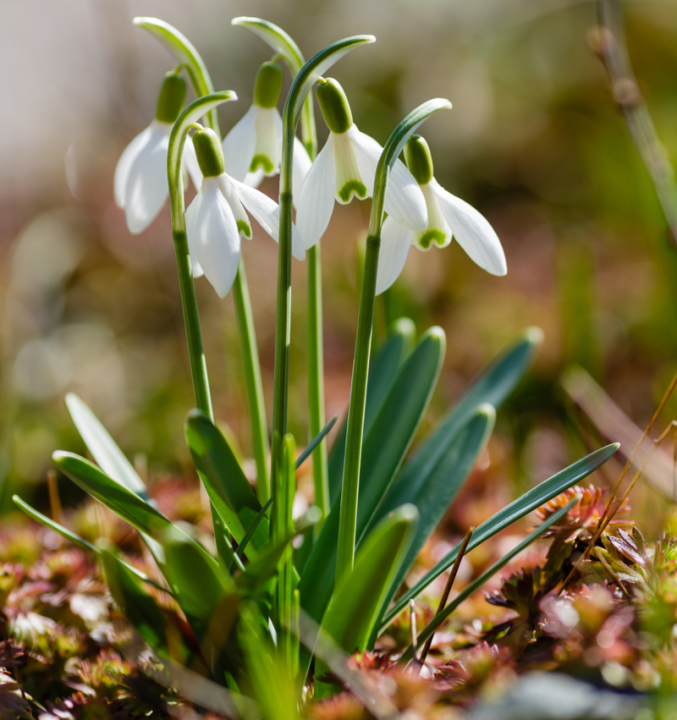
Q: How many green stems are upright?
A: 5